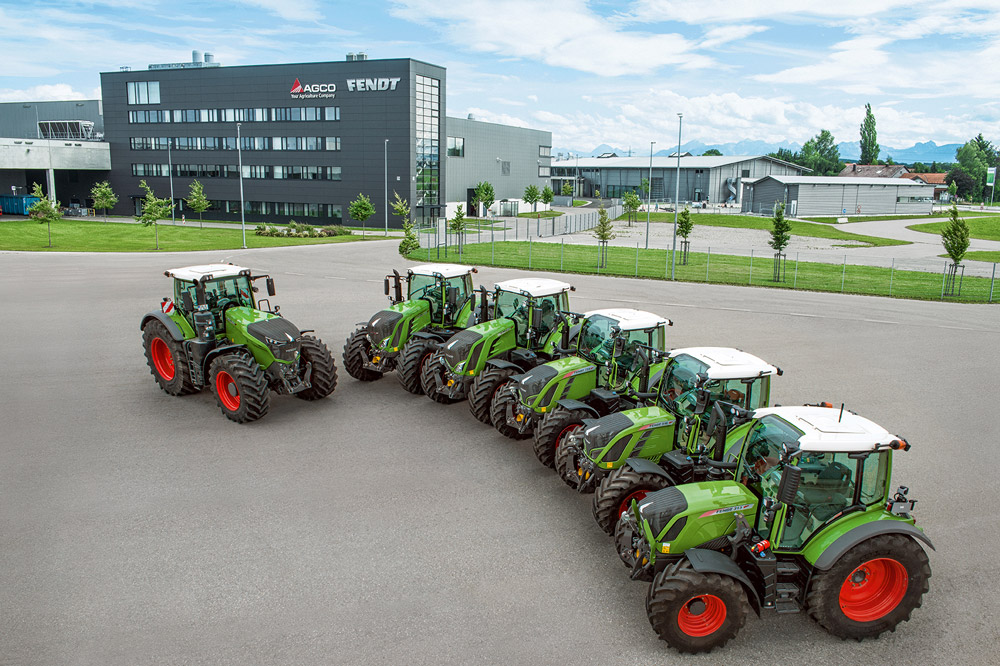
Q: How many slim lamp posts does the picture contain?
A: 5